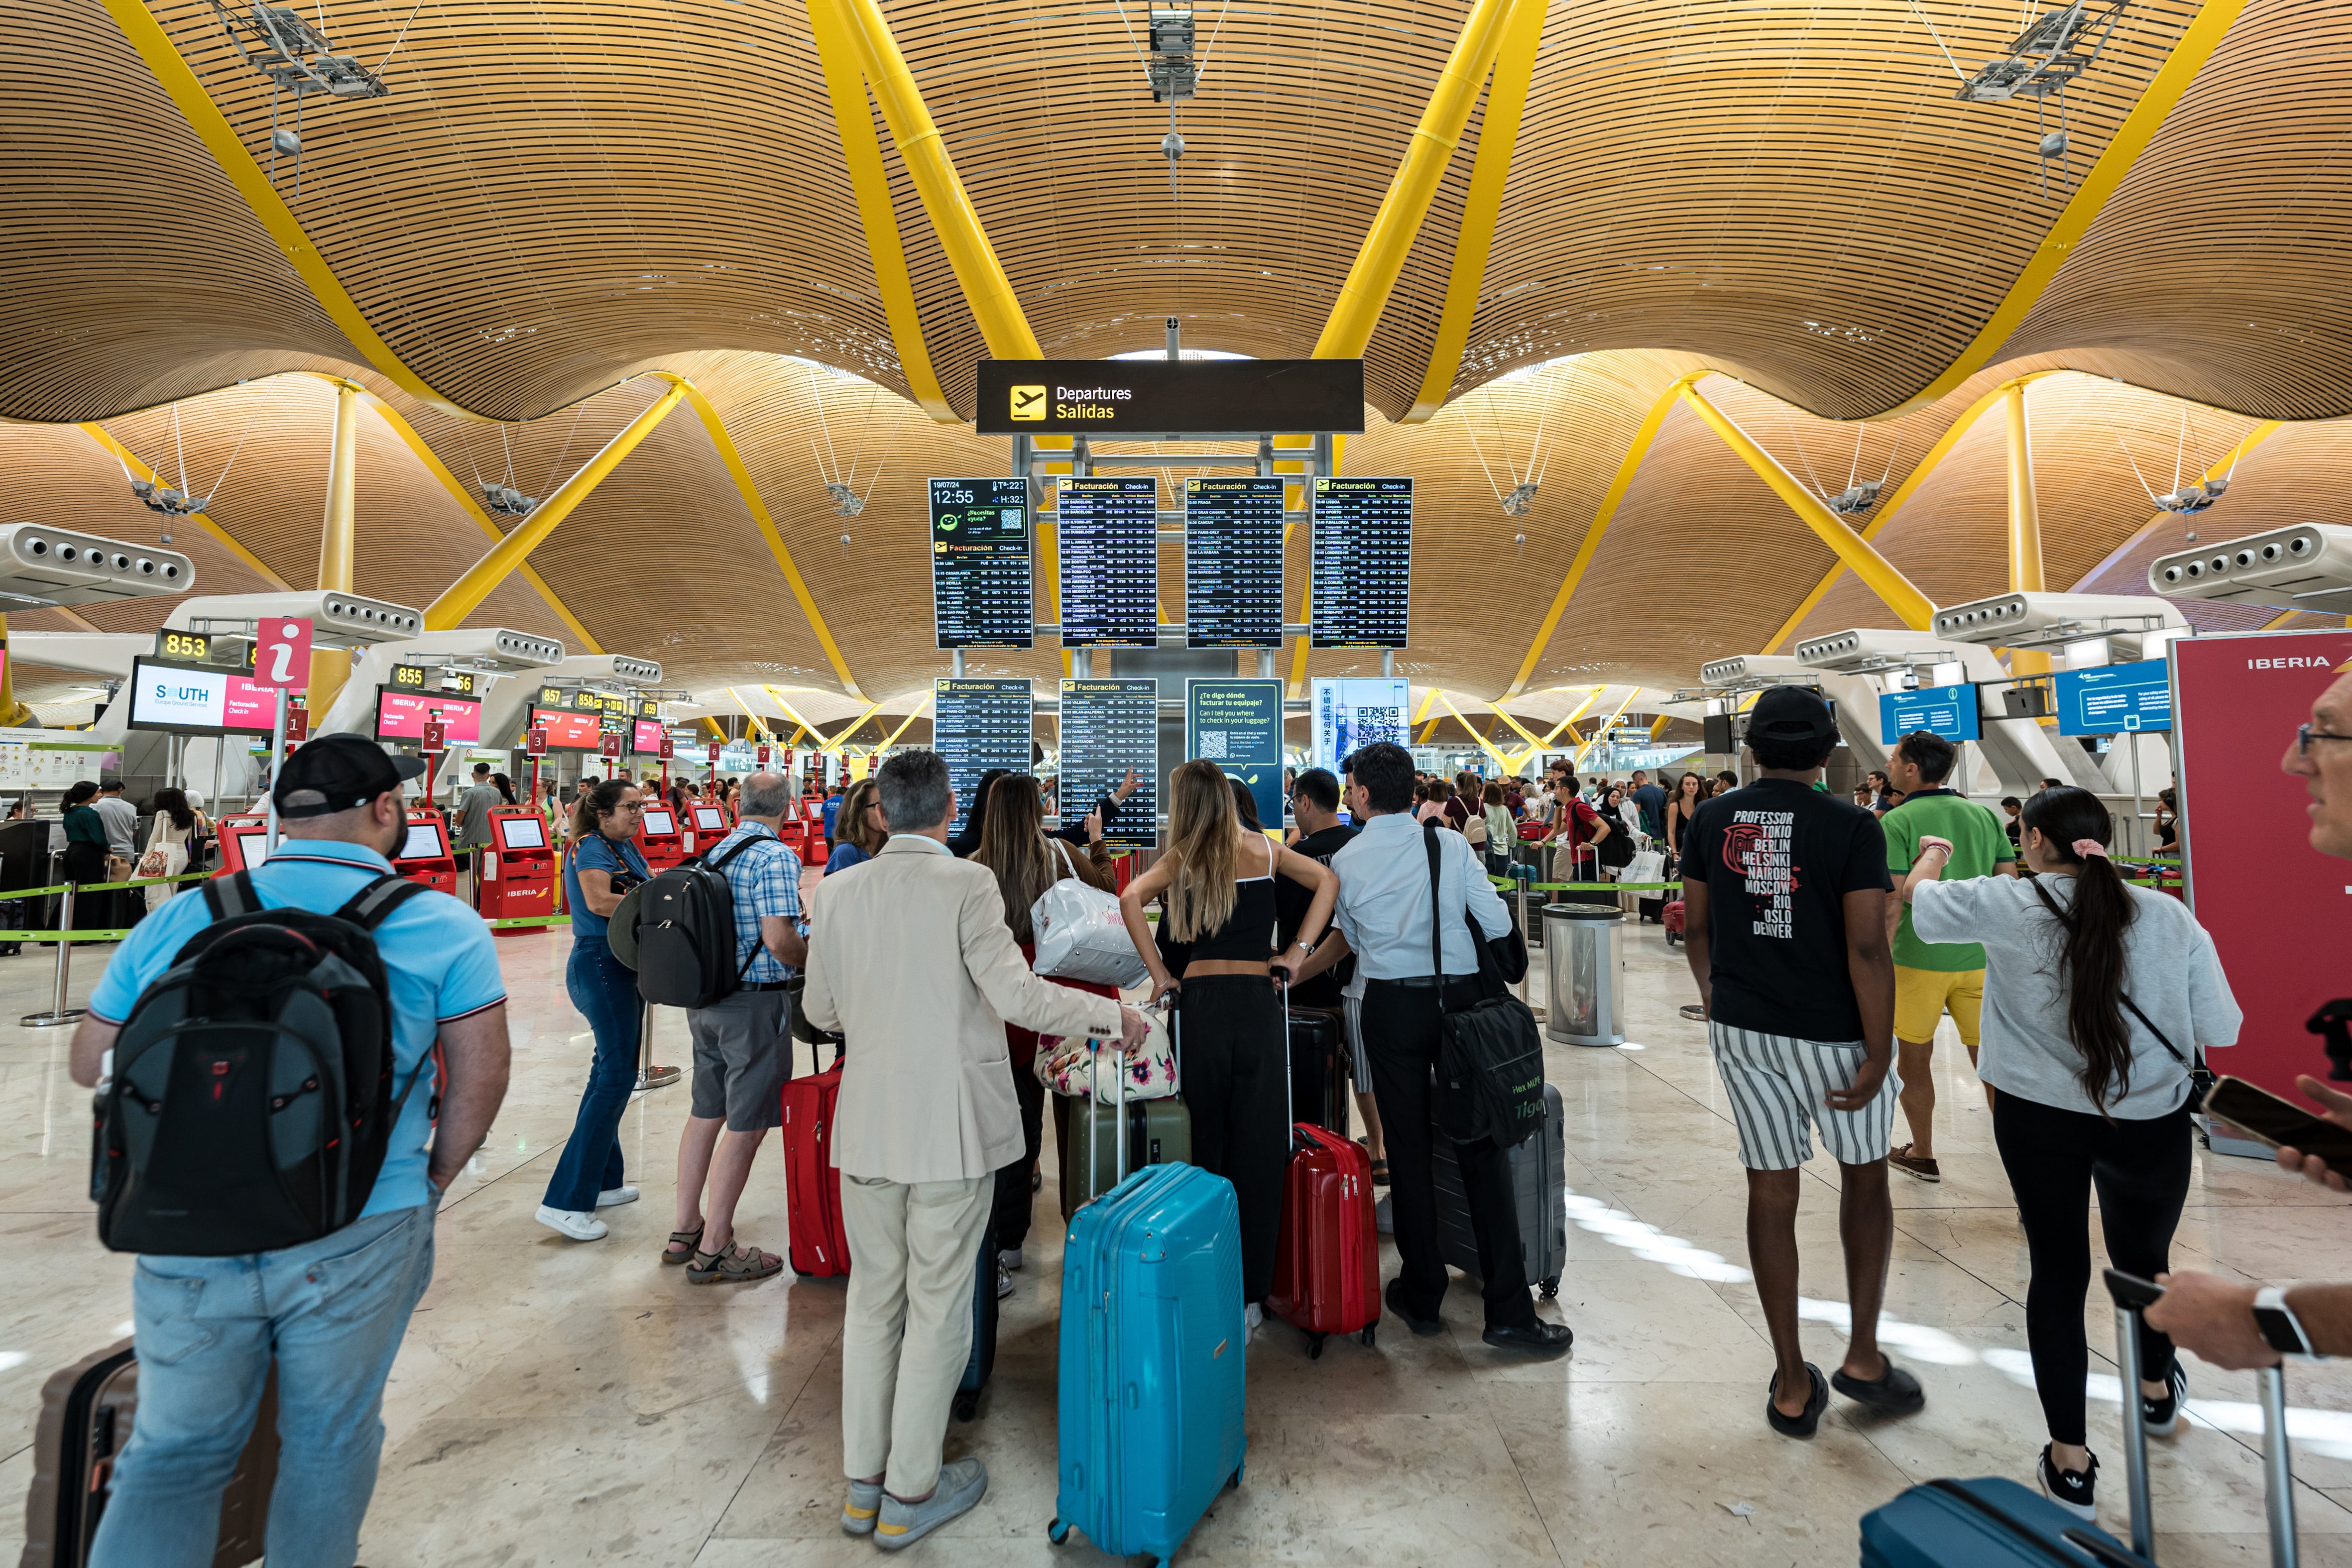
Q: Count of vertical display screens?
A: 8